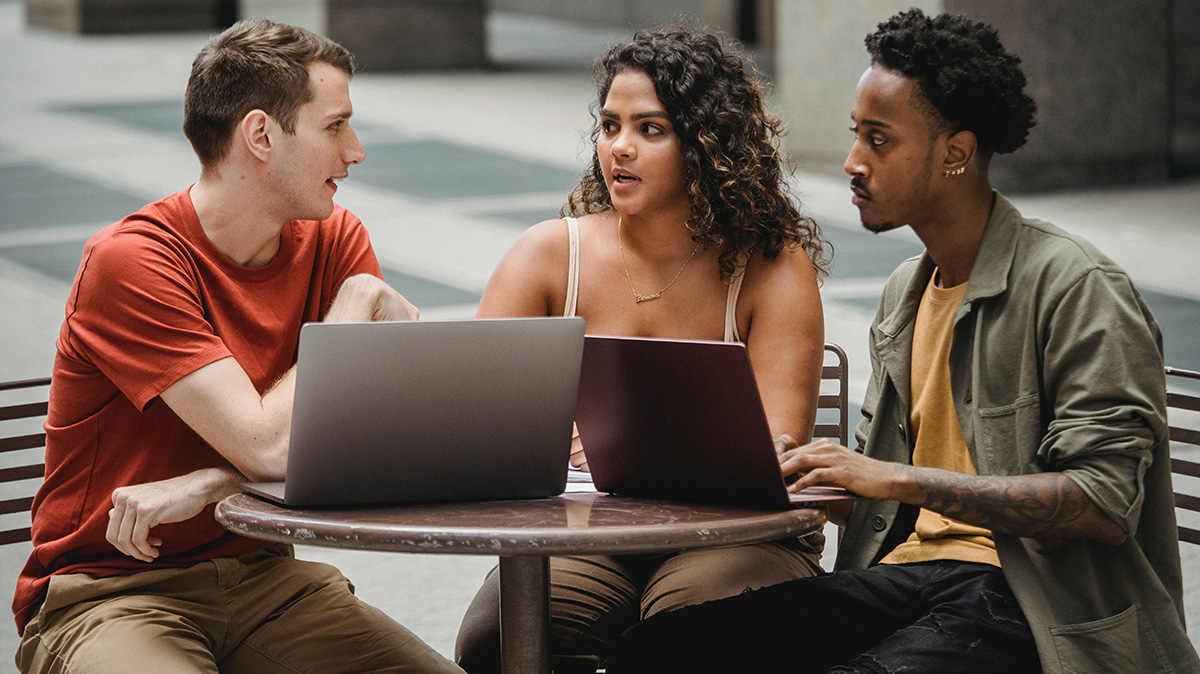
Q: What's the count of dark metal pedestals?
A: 1